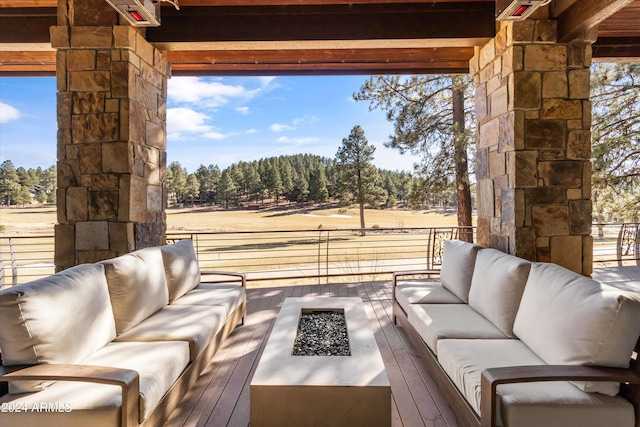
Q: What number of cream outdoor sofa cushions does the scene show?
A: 12